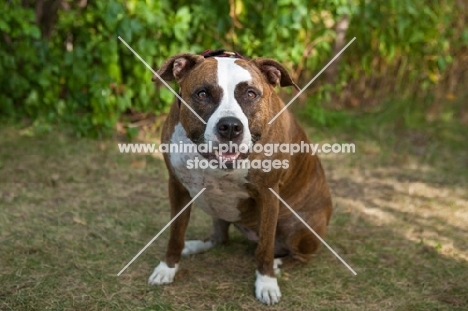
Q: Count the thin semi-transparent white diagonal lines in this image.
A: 4